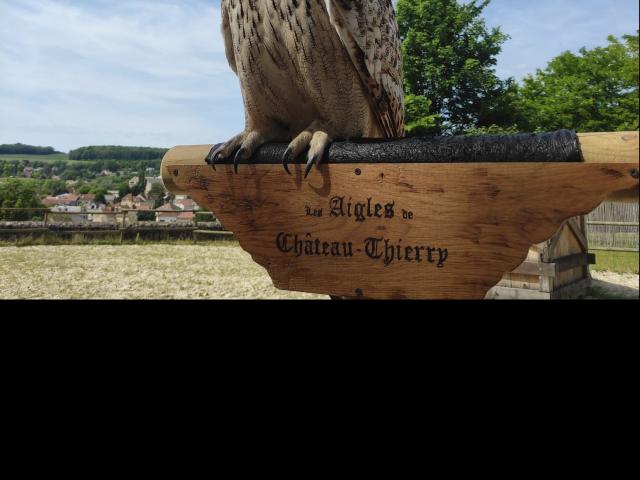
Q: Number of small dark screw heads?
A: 4